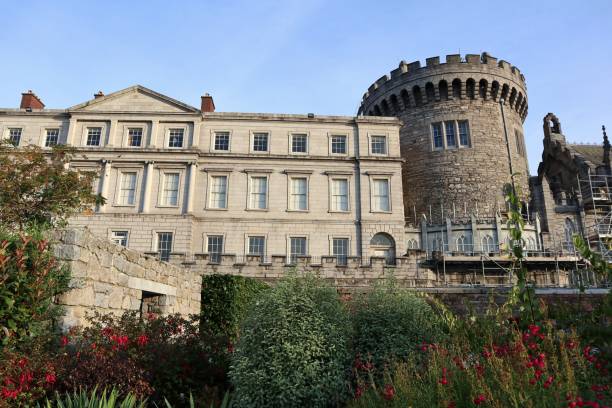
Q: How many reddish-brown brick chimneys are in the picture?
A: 3